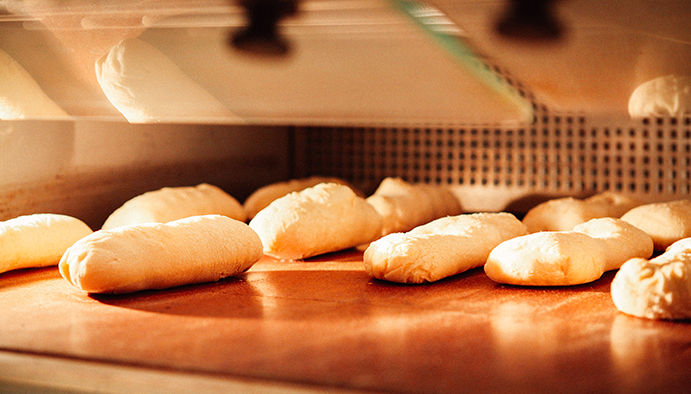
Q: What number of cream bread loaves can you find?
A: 11